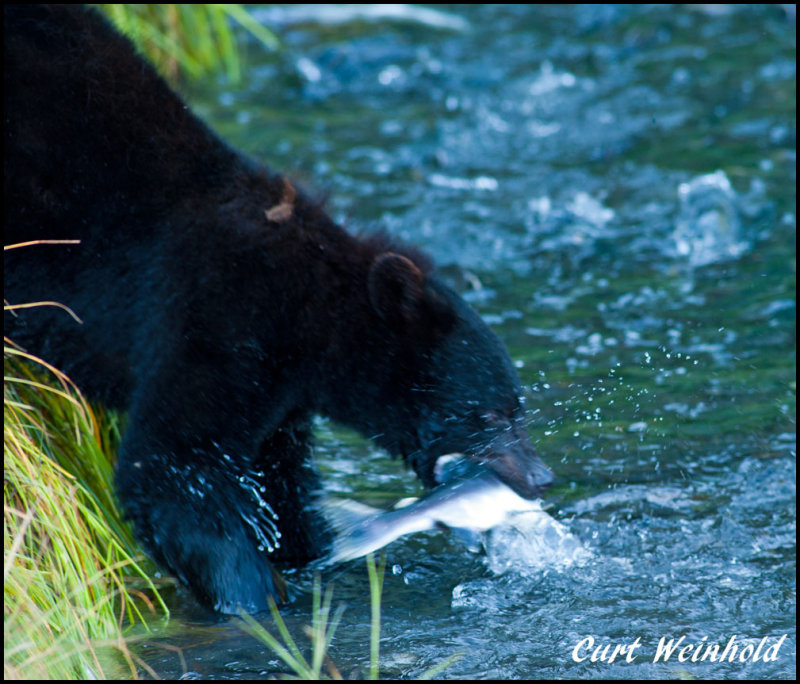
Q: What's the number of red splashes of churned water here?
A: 0